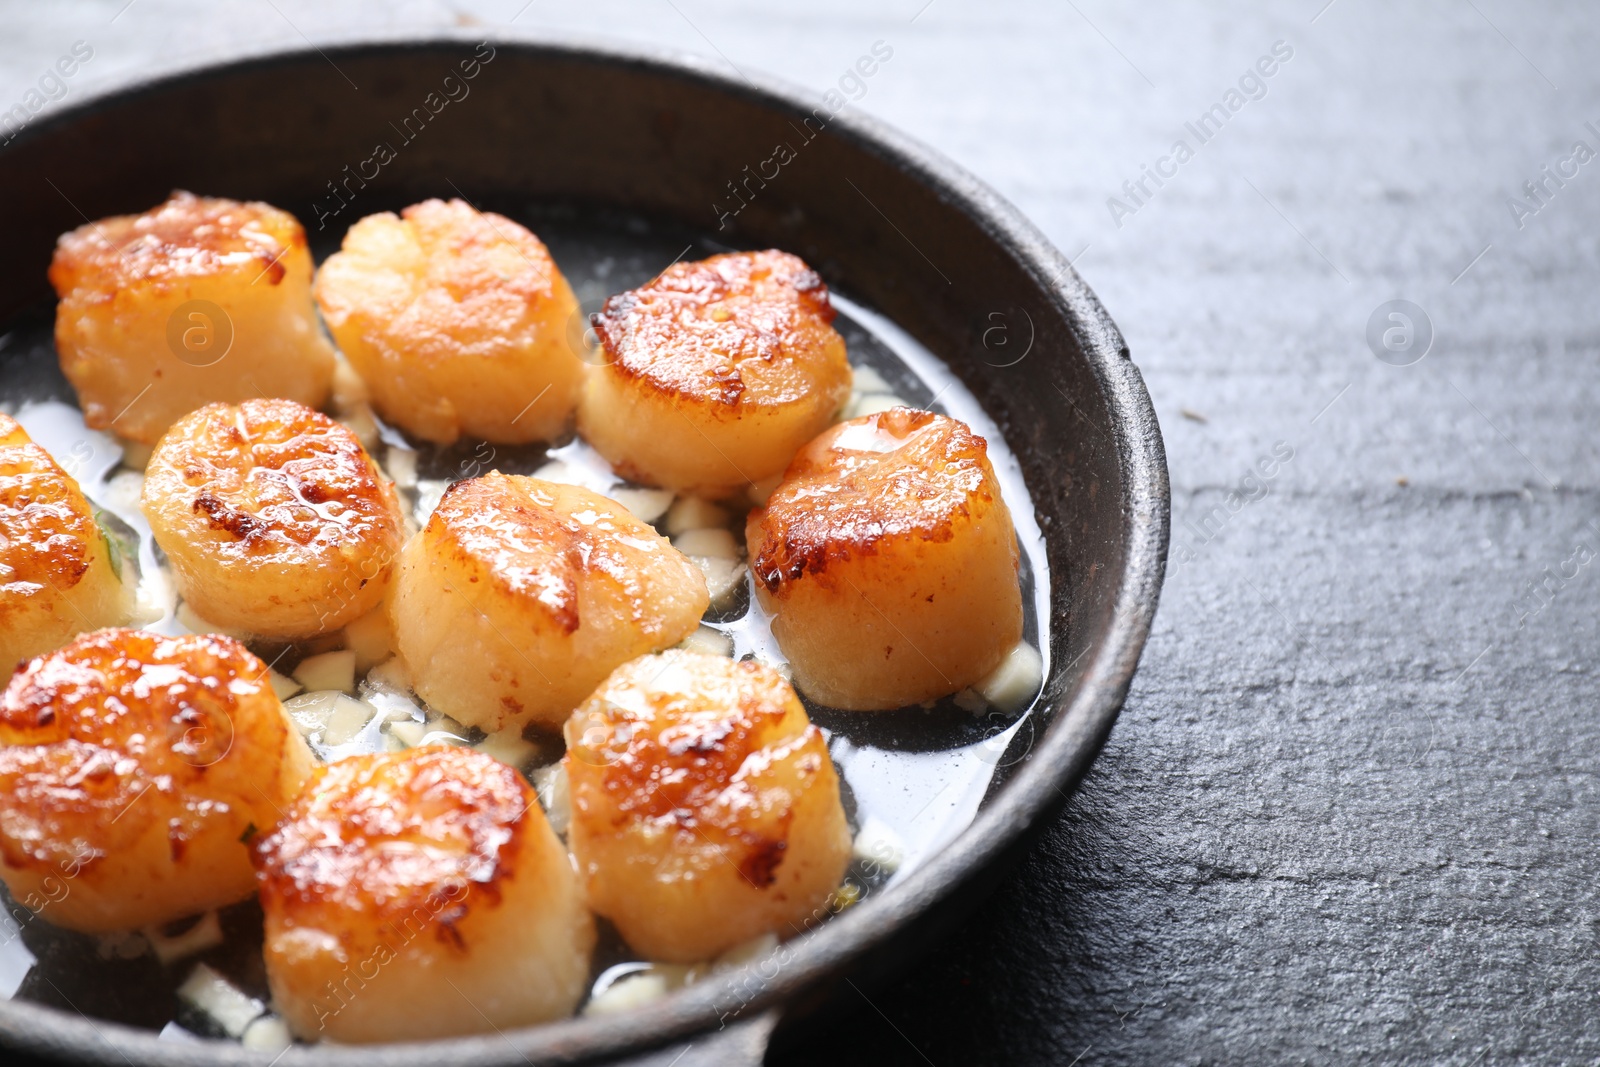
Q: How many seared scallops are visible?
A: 10